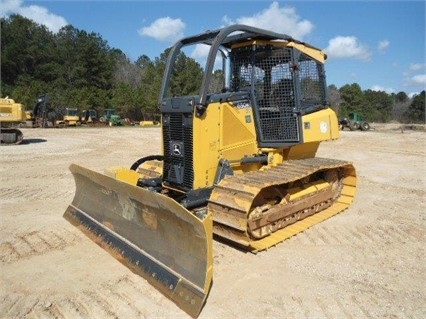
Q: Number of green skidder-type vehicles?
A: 1